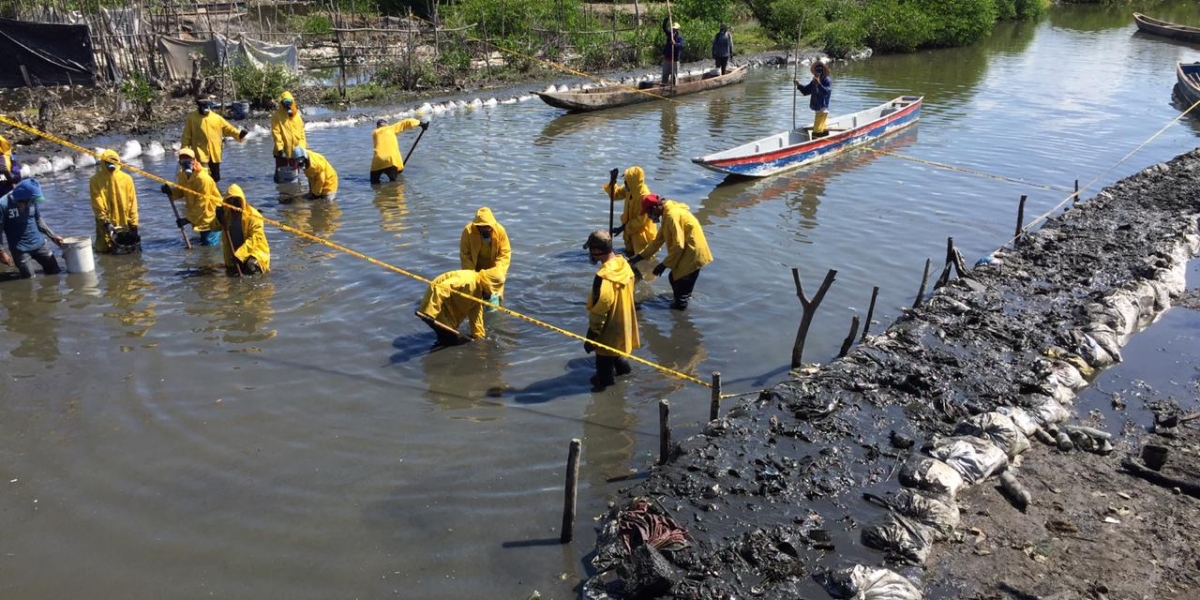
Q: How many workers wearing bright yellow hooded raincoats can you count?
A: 12